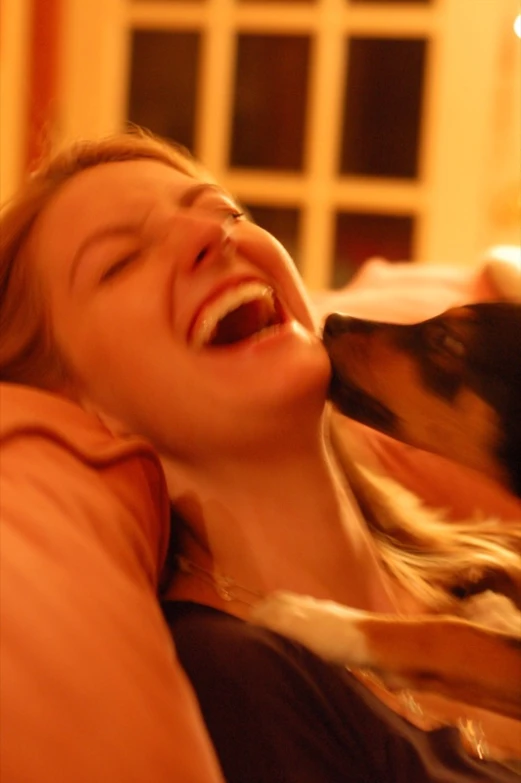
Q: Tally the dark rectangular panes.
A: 5